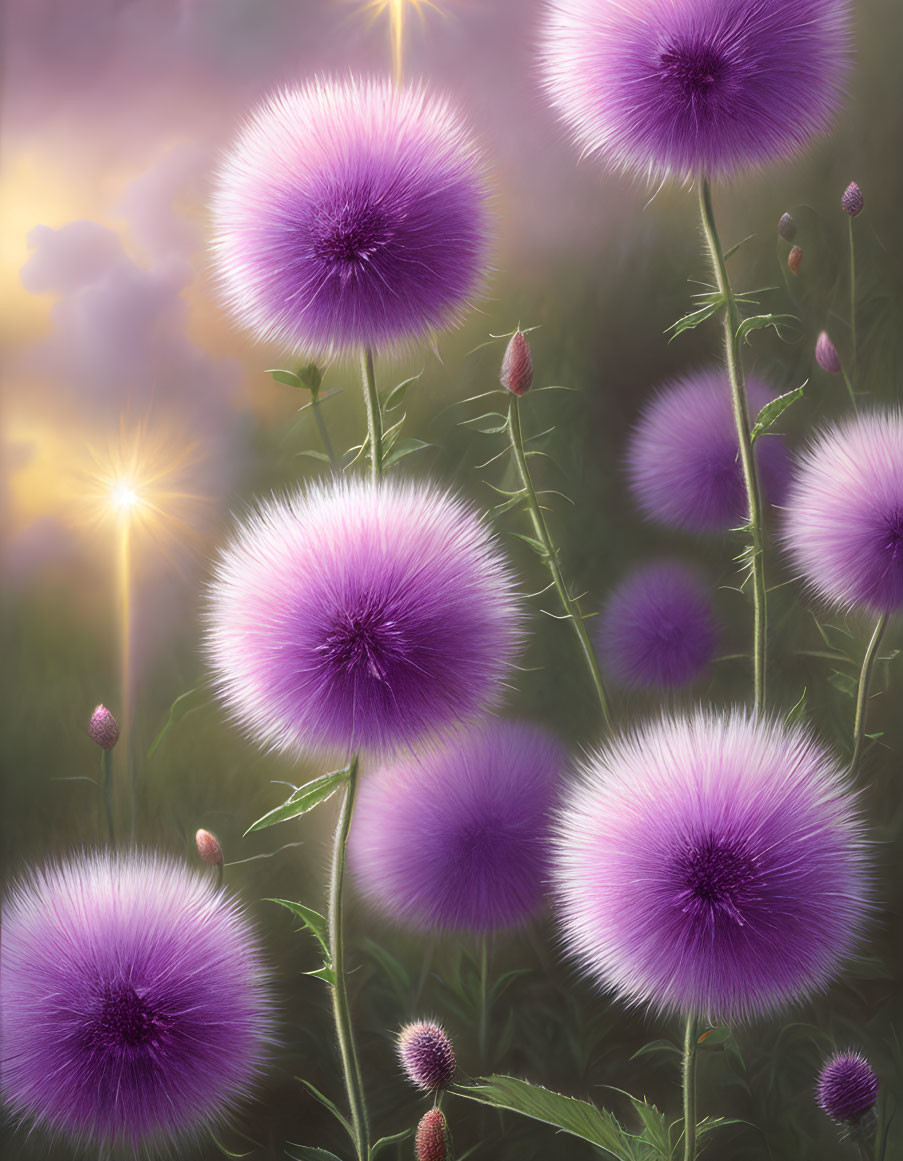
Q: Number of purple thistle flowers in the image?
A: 9